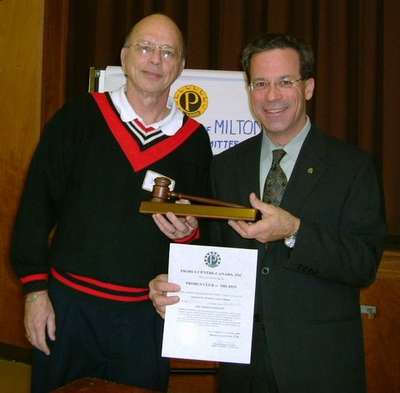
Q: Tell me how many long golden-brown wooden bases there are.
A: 1